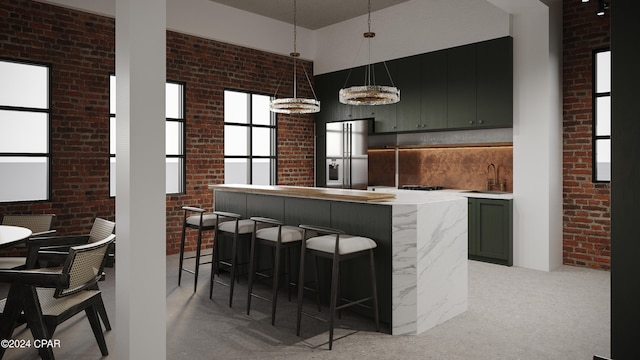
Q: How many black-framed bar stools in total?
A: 4